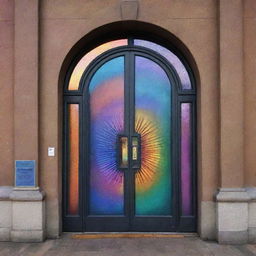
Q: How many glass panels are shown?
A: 6